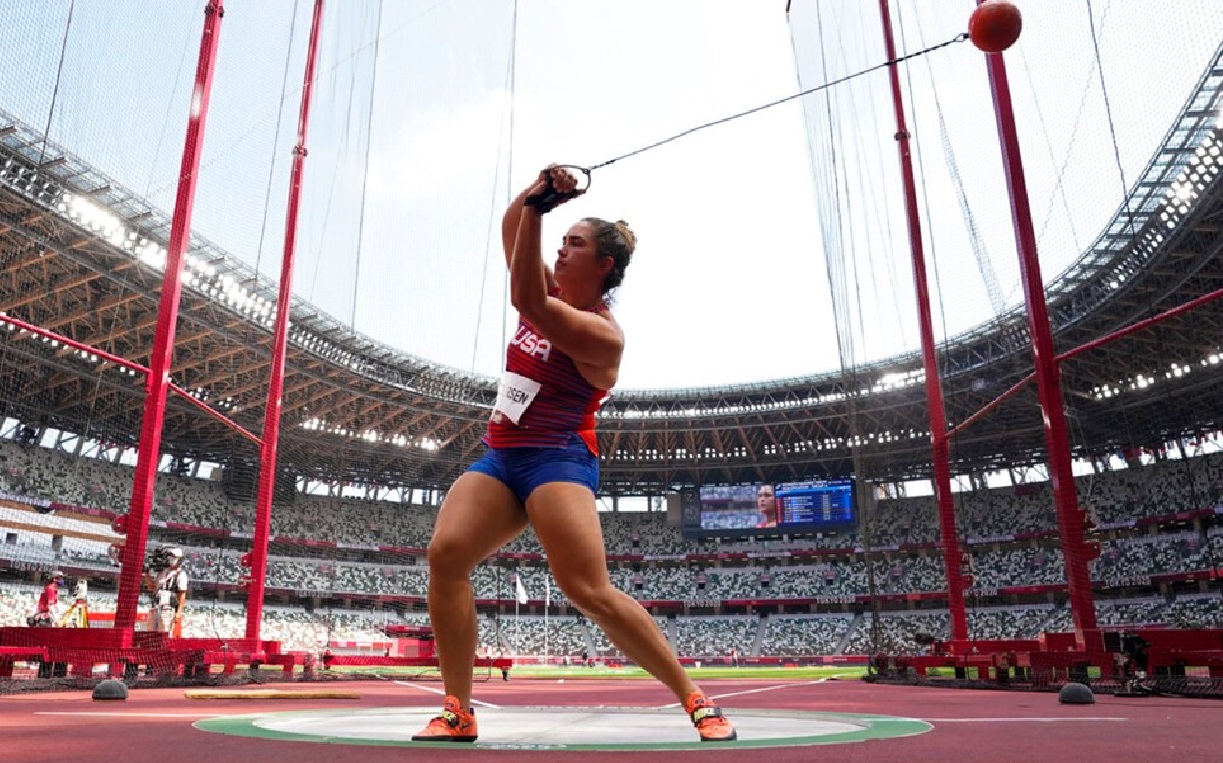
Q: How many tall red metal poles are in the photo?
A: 4